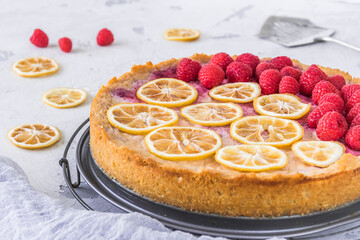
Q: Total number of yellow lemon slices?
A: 13